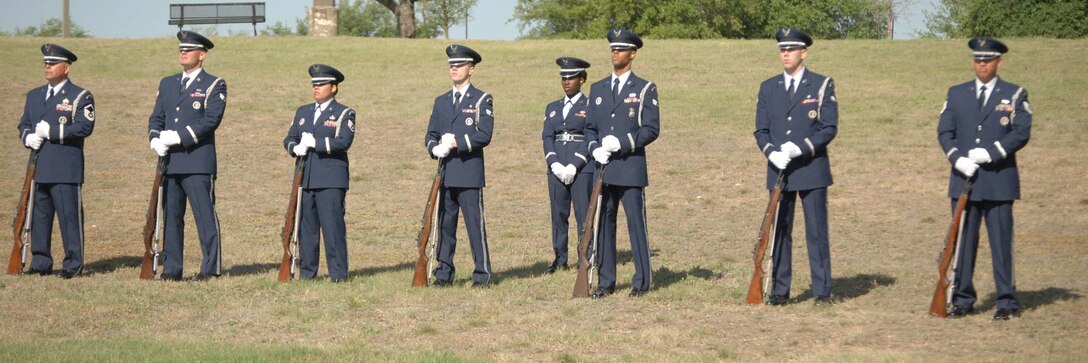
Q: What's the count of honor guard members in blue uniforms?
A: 8